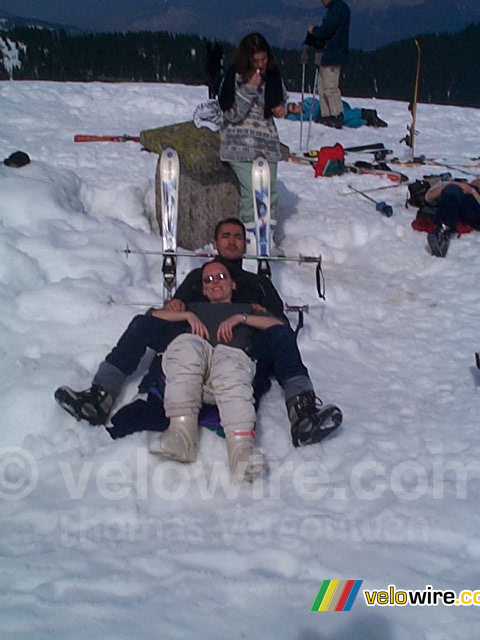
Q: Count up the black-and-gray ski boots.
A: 2